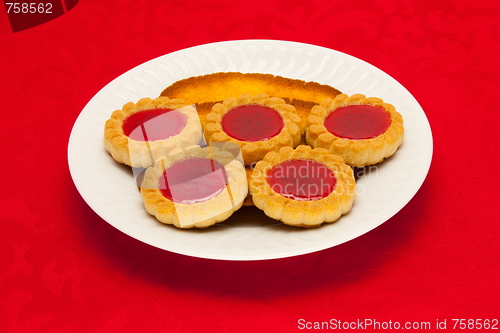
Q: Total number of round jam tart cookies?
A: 5